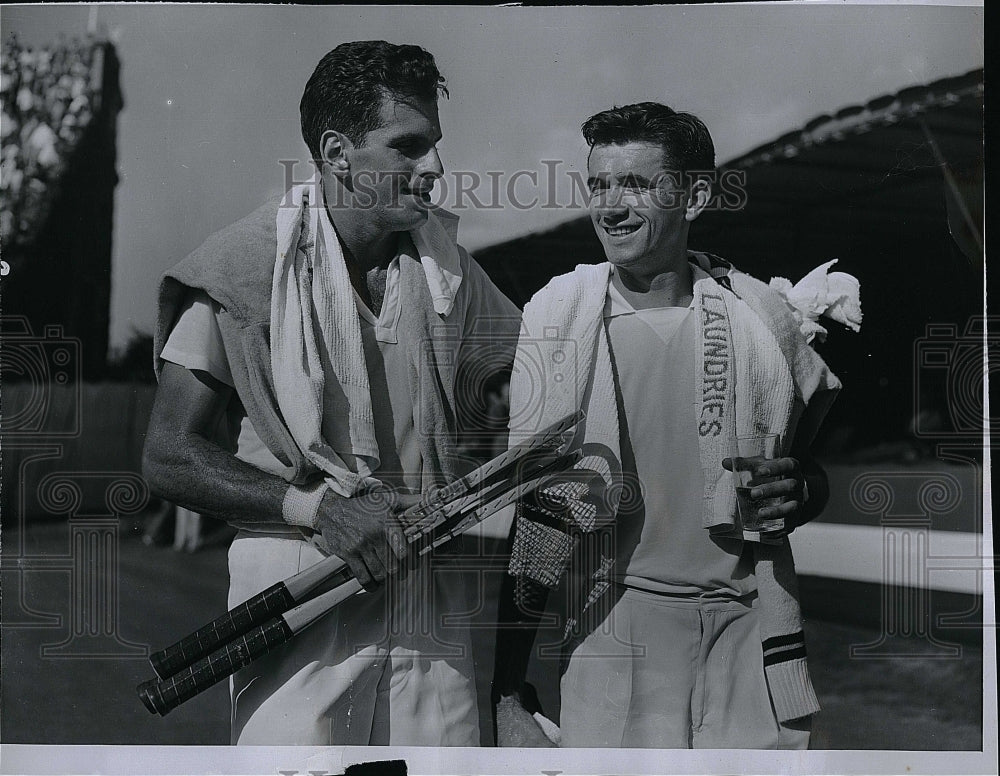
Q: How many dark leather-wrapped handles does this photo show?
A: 2